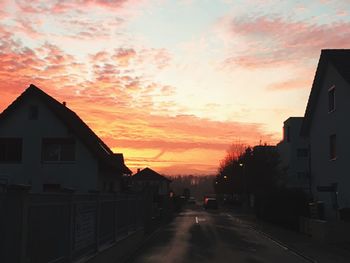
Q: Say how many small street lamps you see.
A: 3